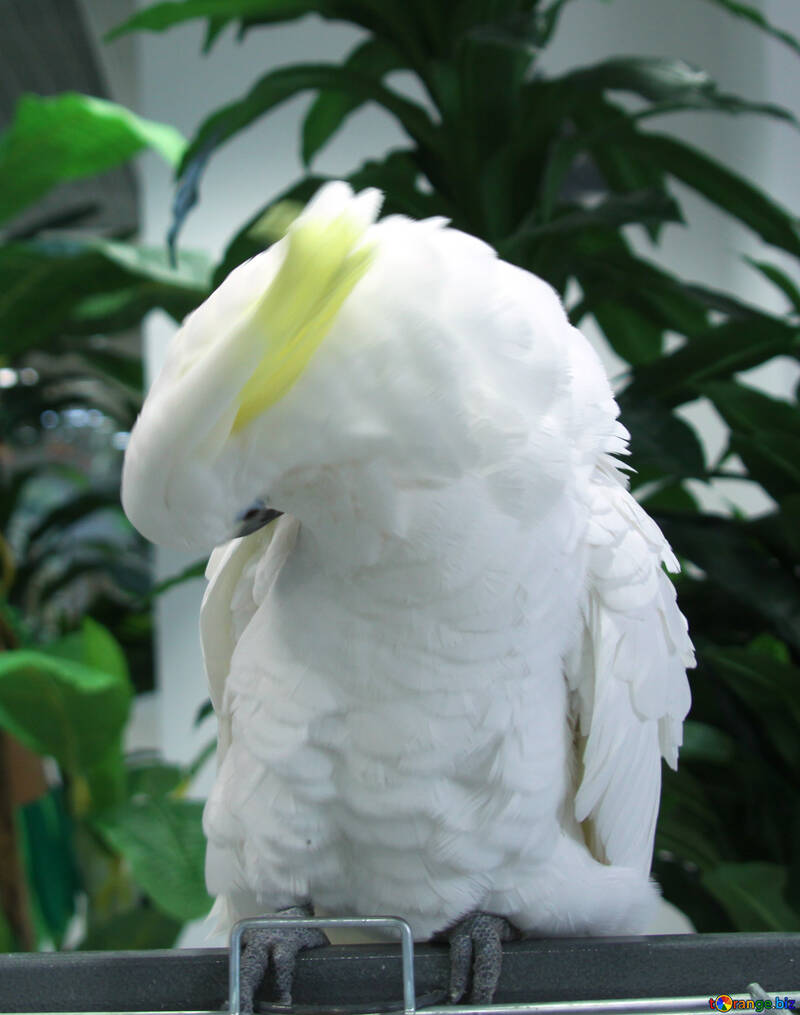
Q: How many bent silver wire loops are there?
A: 1